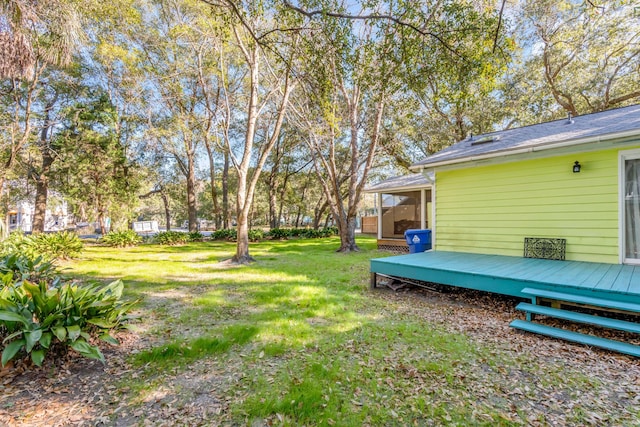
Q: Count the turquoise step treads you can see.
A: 3